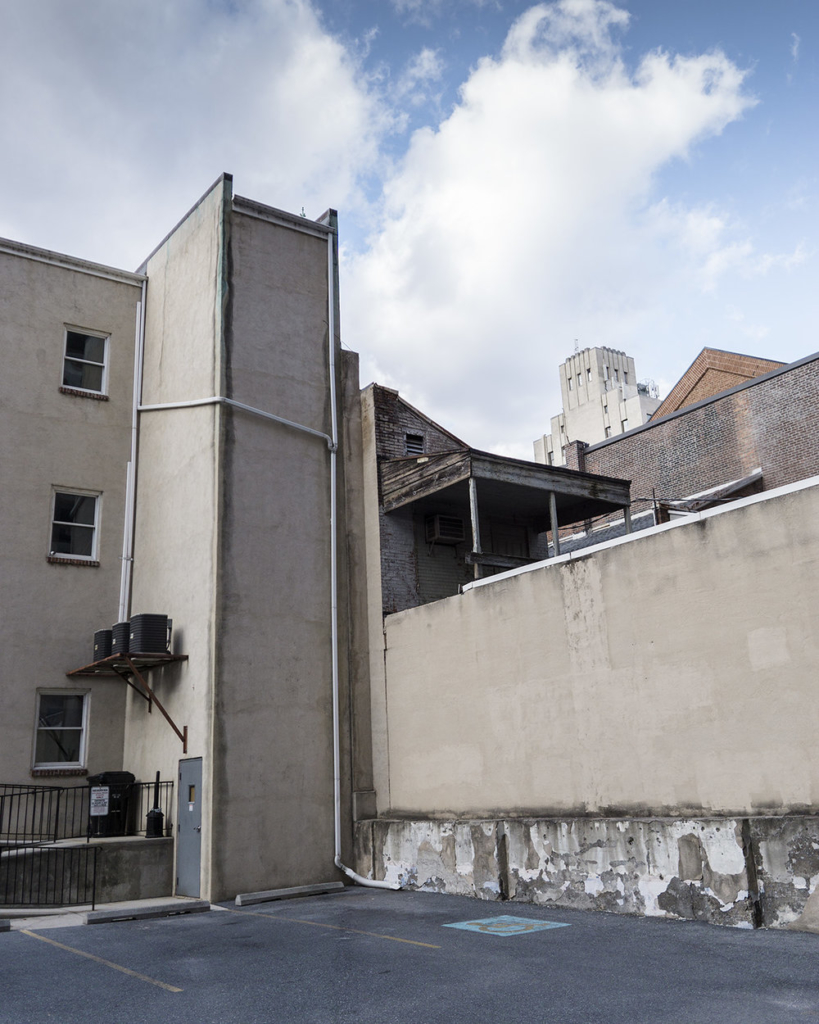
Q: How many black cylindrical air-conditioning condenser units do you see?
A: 3